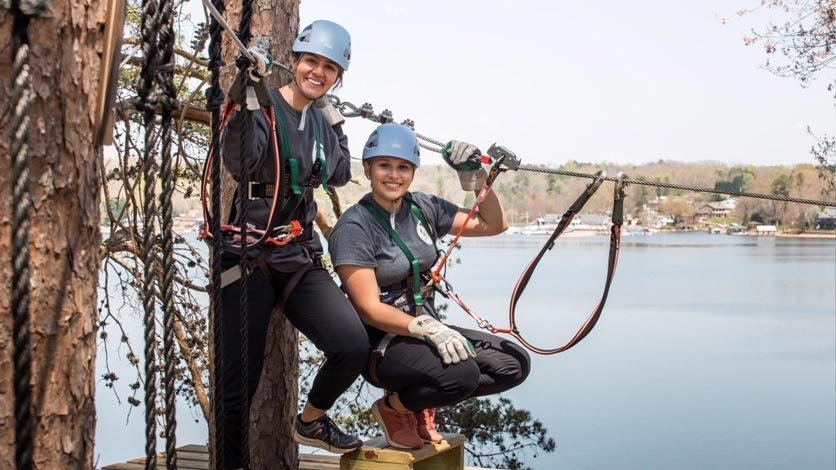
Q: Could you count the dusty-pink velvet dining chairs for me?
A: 0